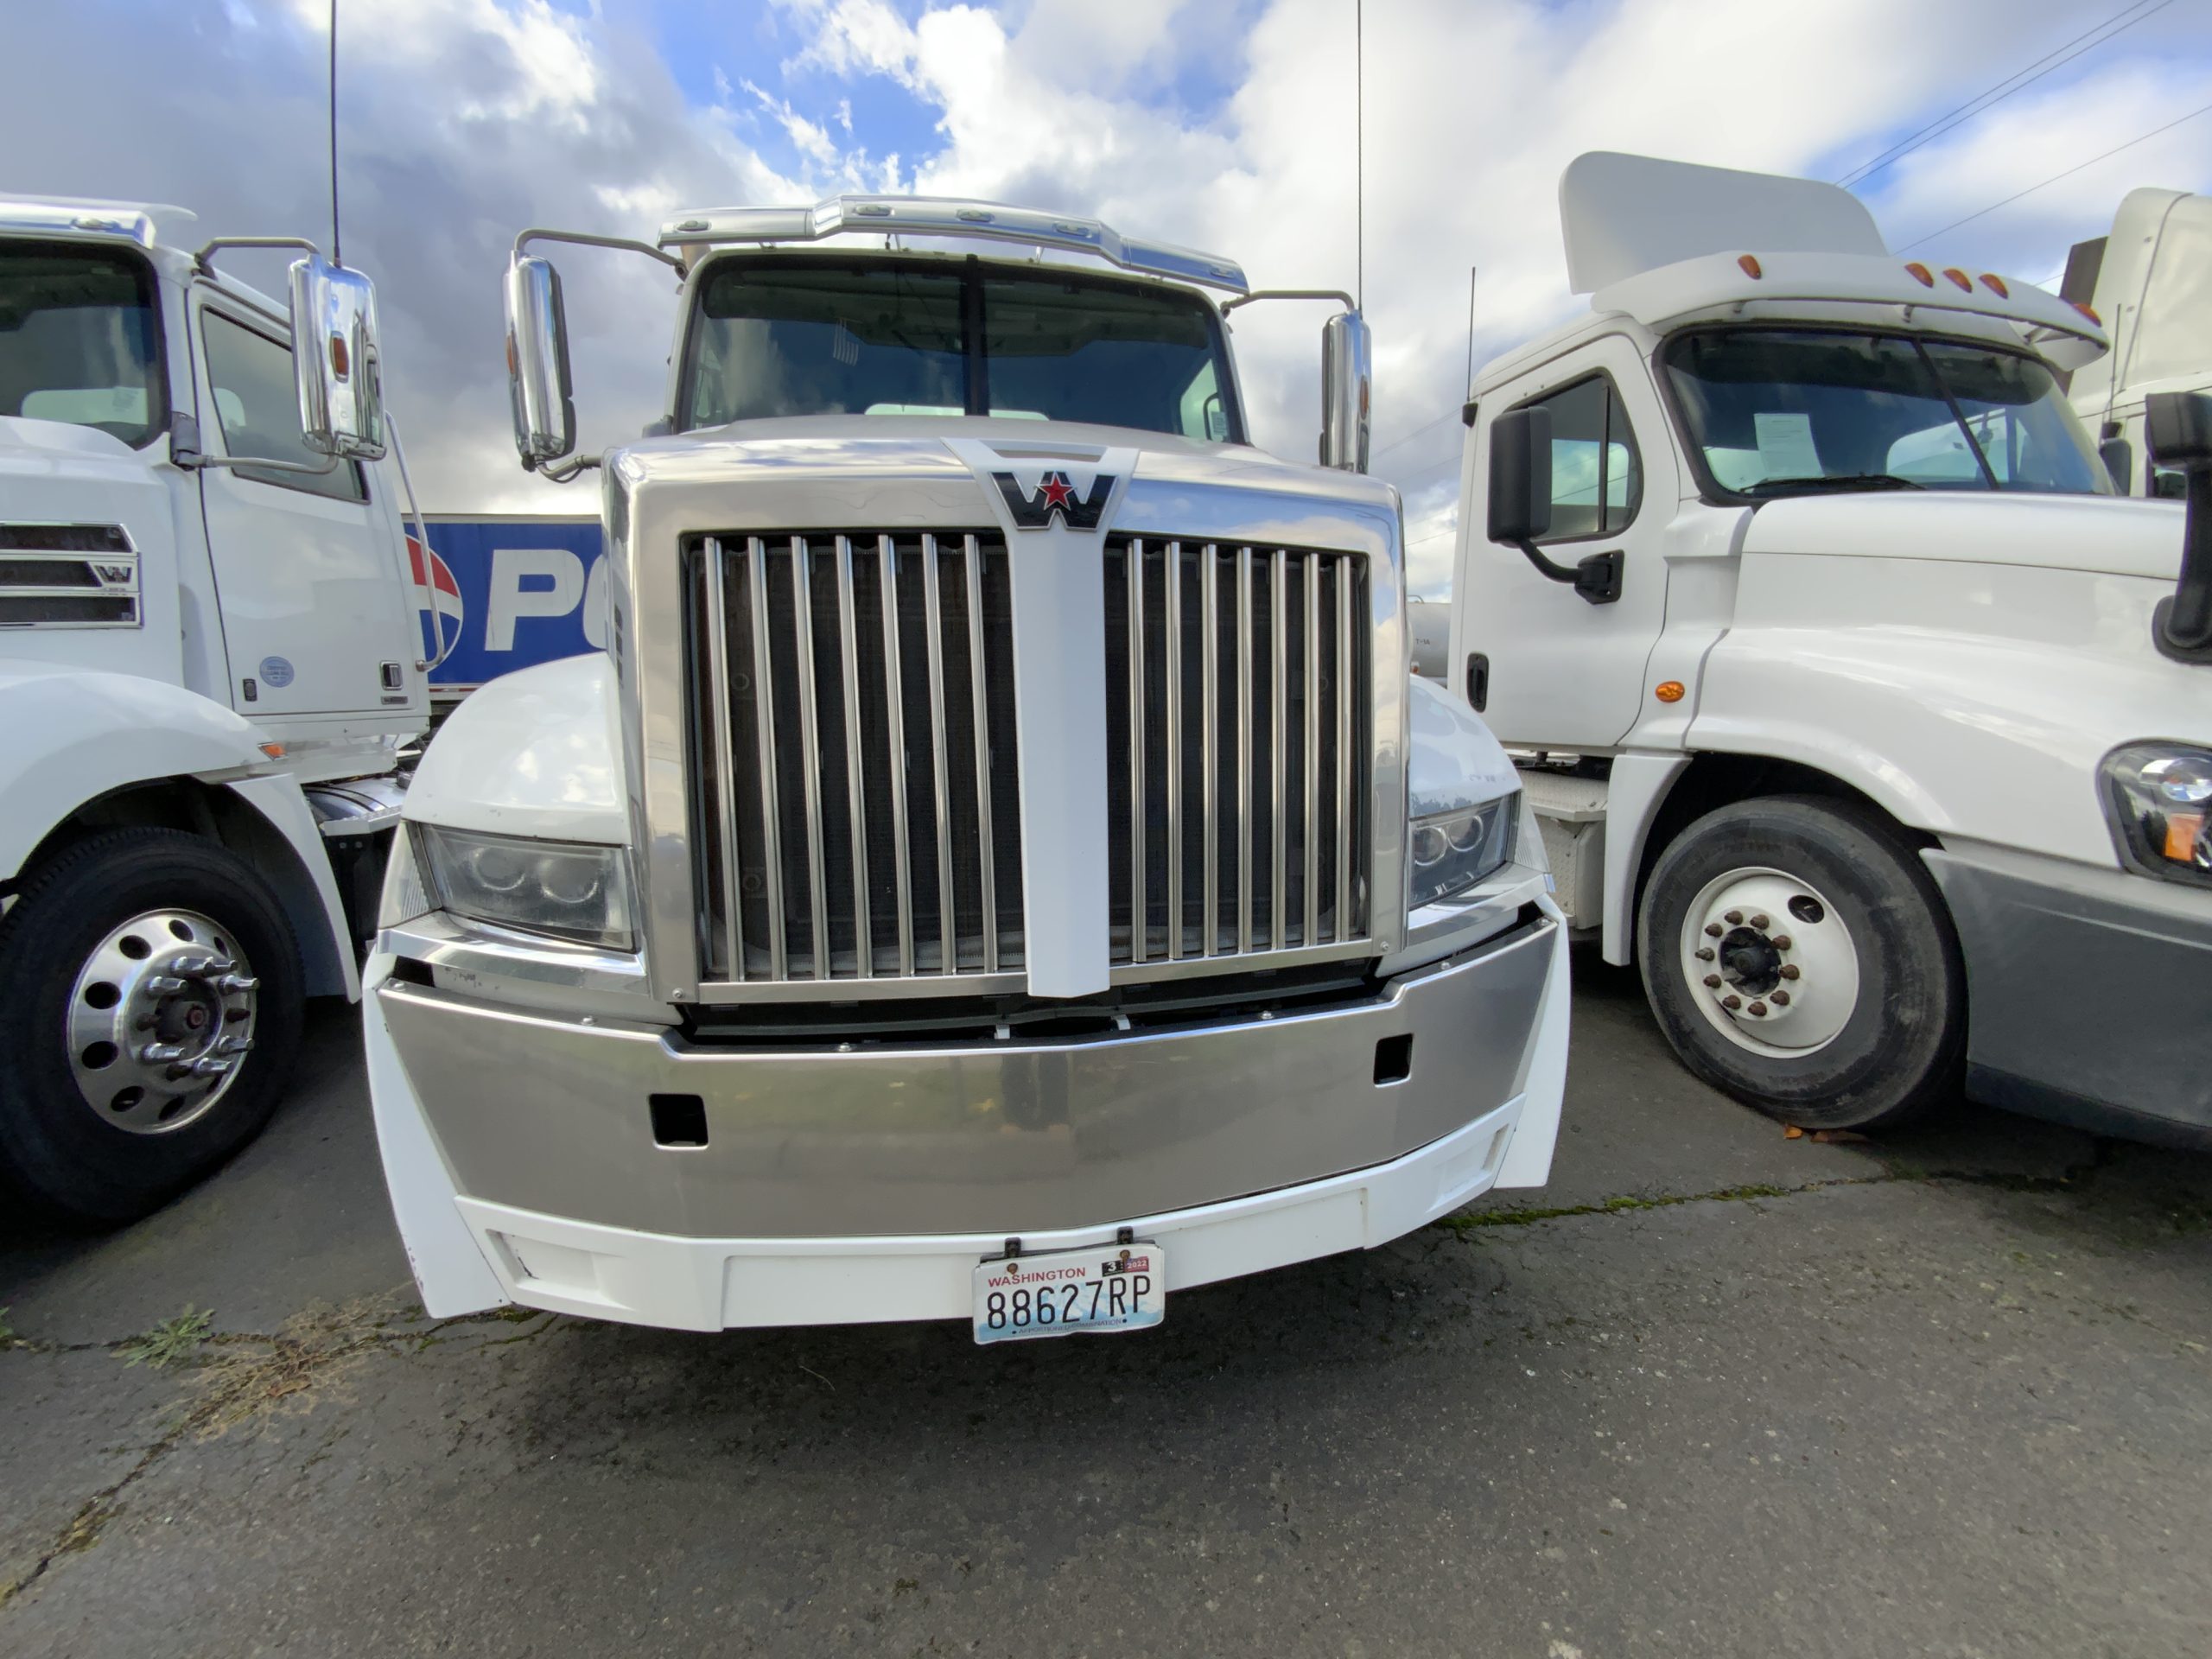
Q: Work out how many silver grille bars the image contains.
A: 14